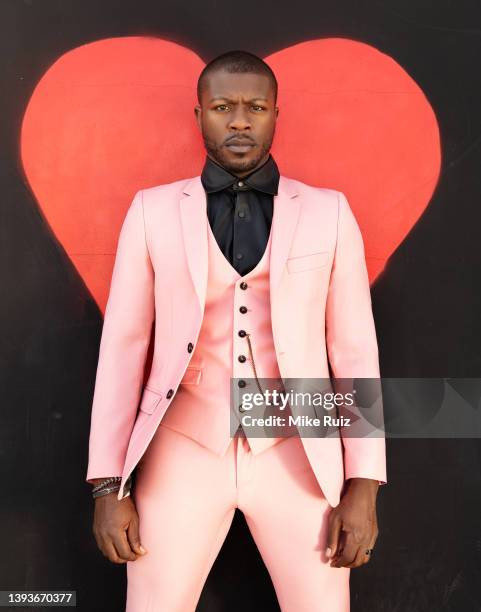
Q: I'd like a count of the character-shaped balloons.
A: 0